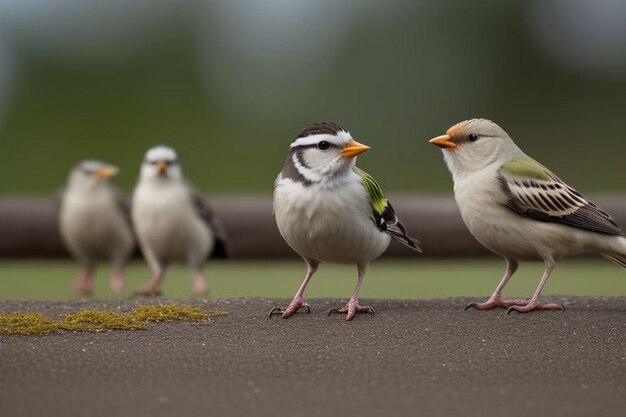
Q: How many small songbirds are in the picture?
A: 4